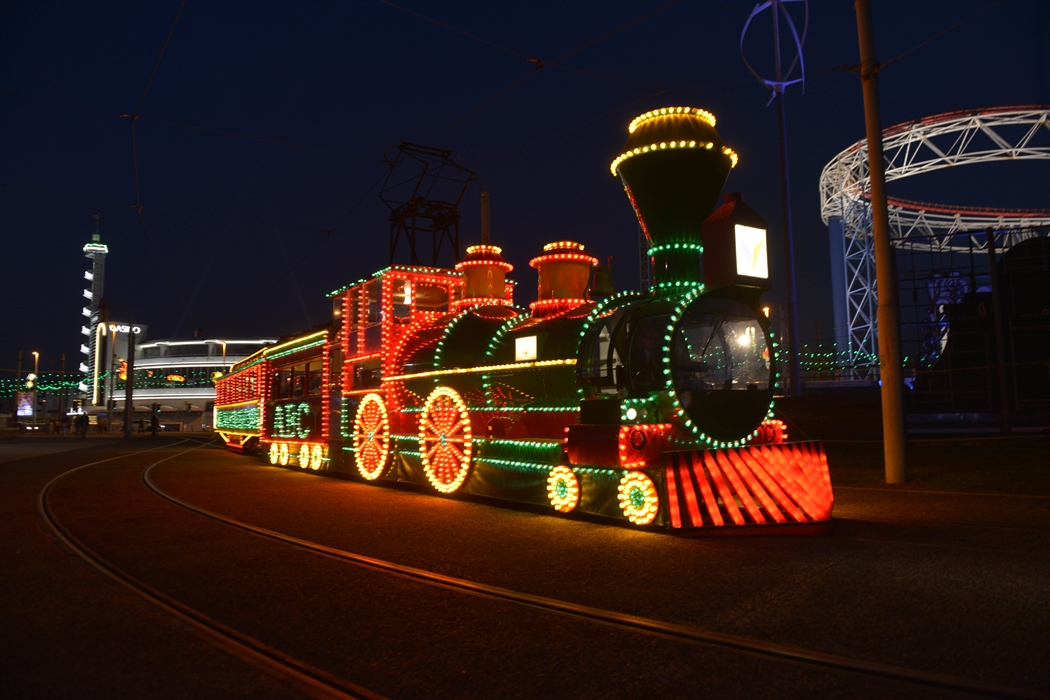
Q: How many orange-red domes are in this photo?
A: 2